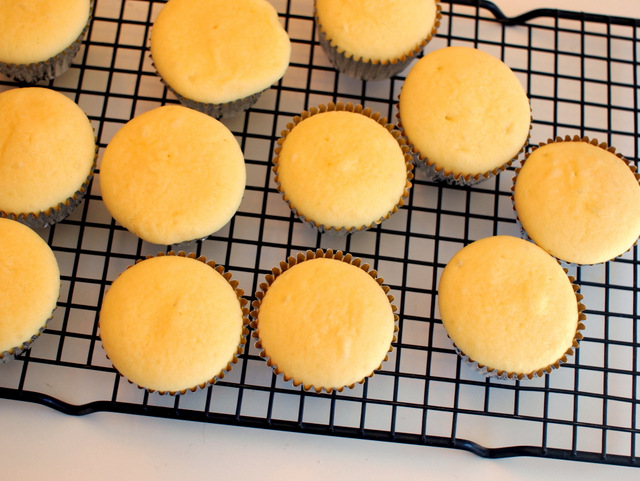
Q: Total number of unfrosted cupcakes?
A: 12